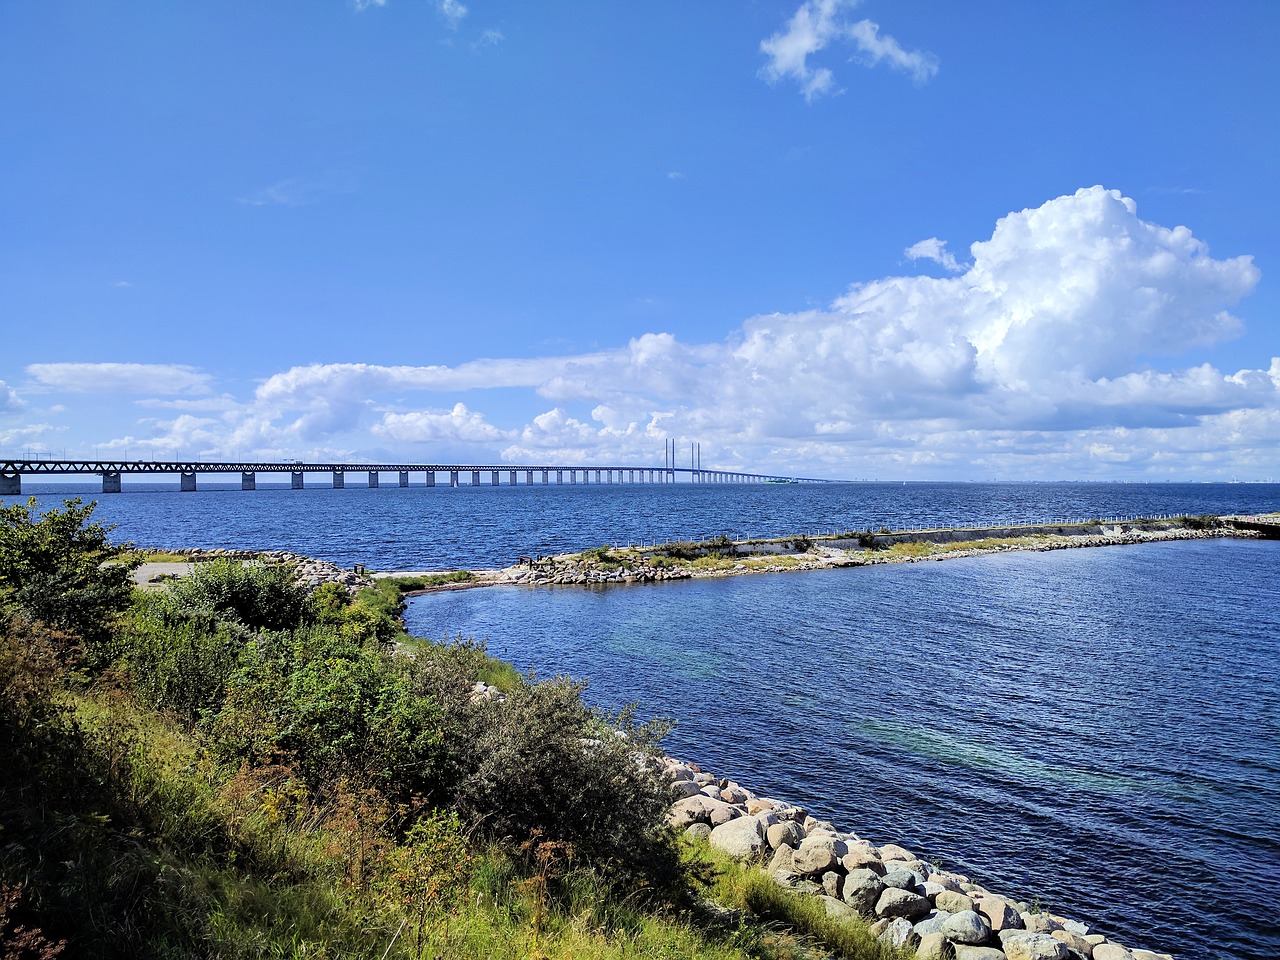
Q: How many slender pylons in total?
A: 4